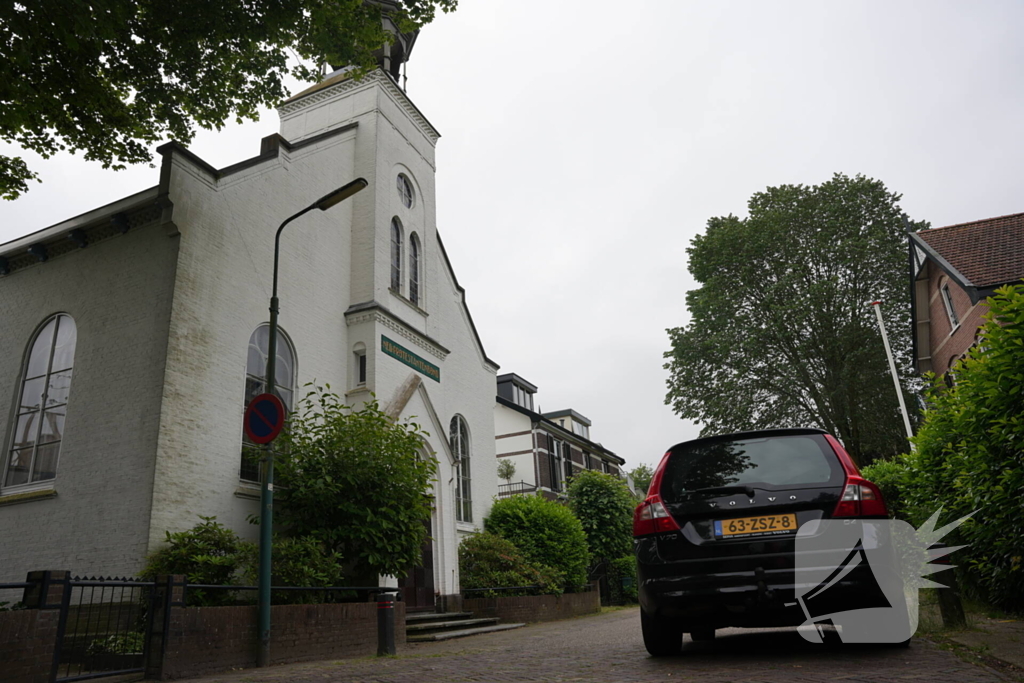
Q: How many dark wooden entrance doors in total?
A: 1